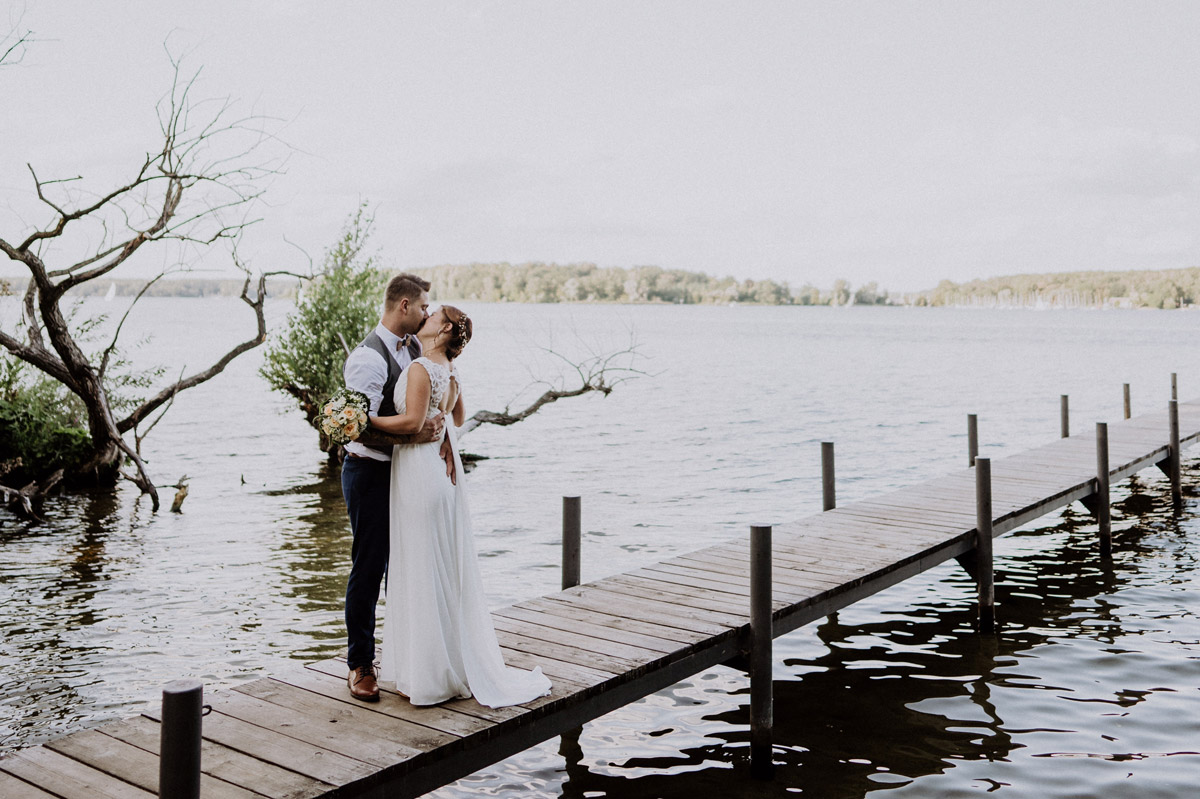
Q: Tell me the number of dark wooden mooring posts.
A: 11